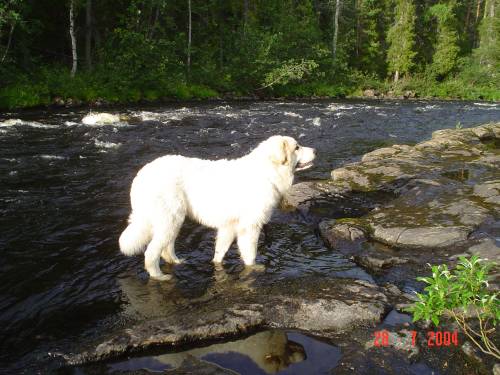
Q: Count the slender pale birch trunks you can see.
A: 3